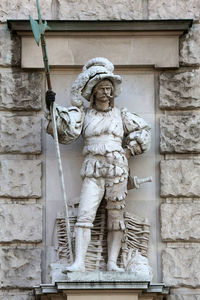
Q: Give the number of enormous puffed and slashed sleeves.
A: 2